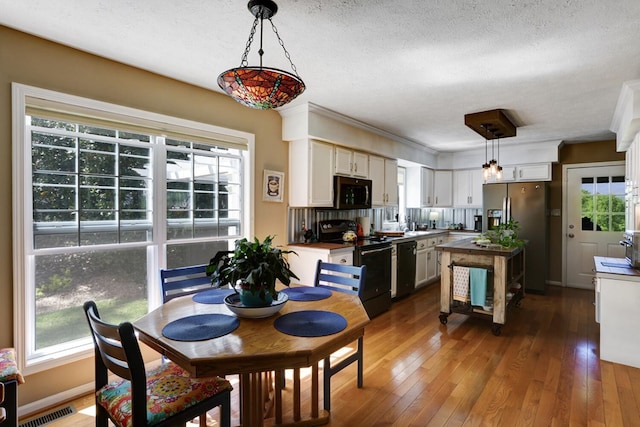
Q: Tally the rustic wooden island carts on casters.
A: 1